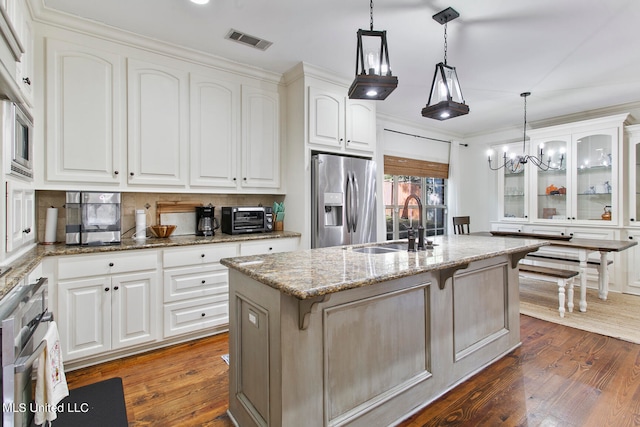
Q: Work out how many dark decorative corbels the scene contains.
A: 3